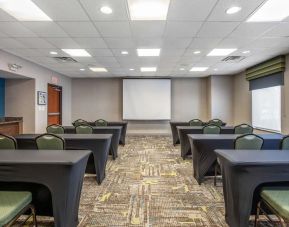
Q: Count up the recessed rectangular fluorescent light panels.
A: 9